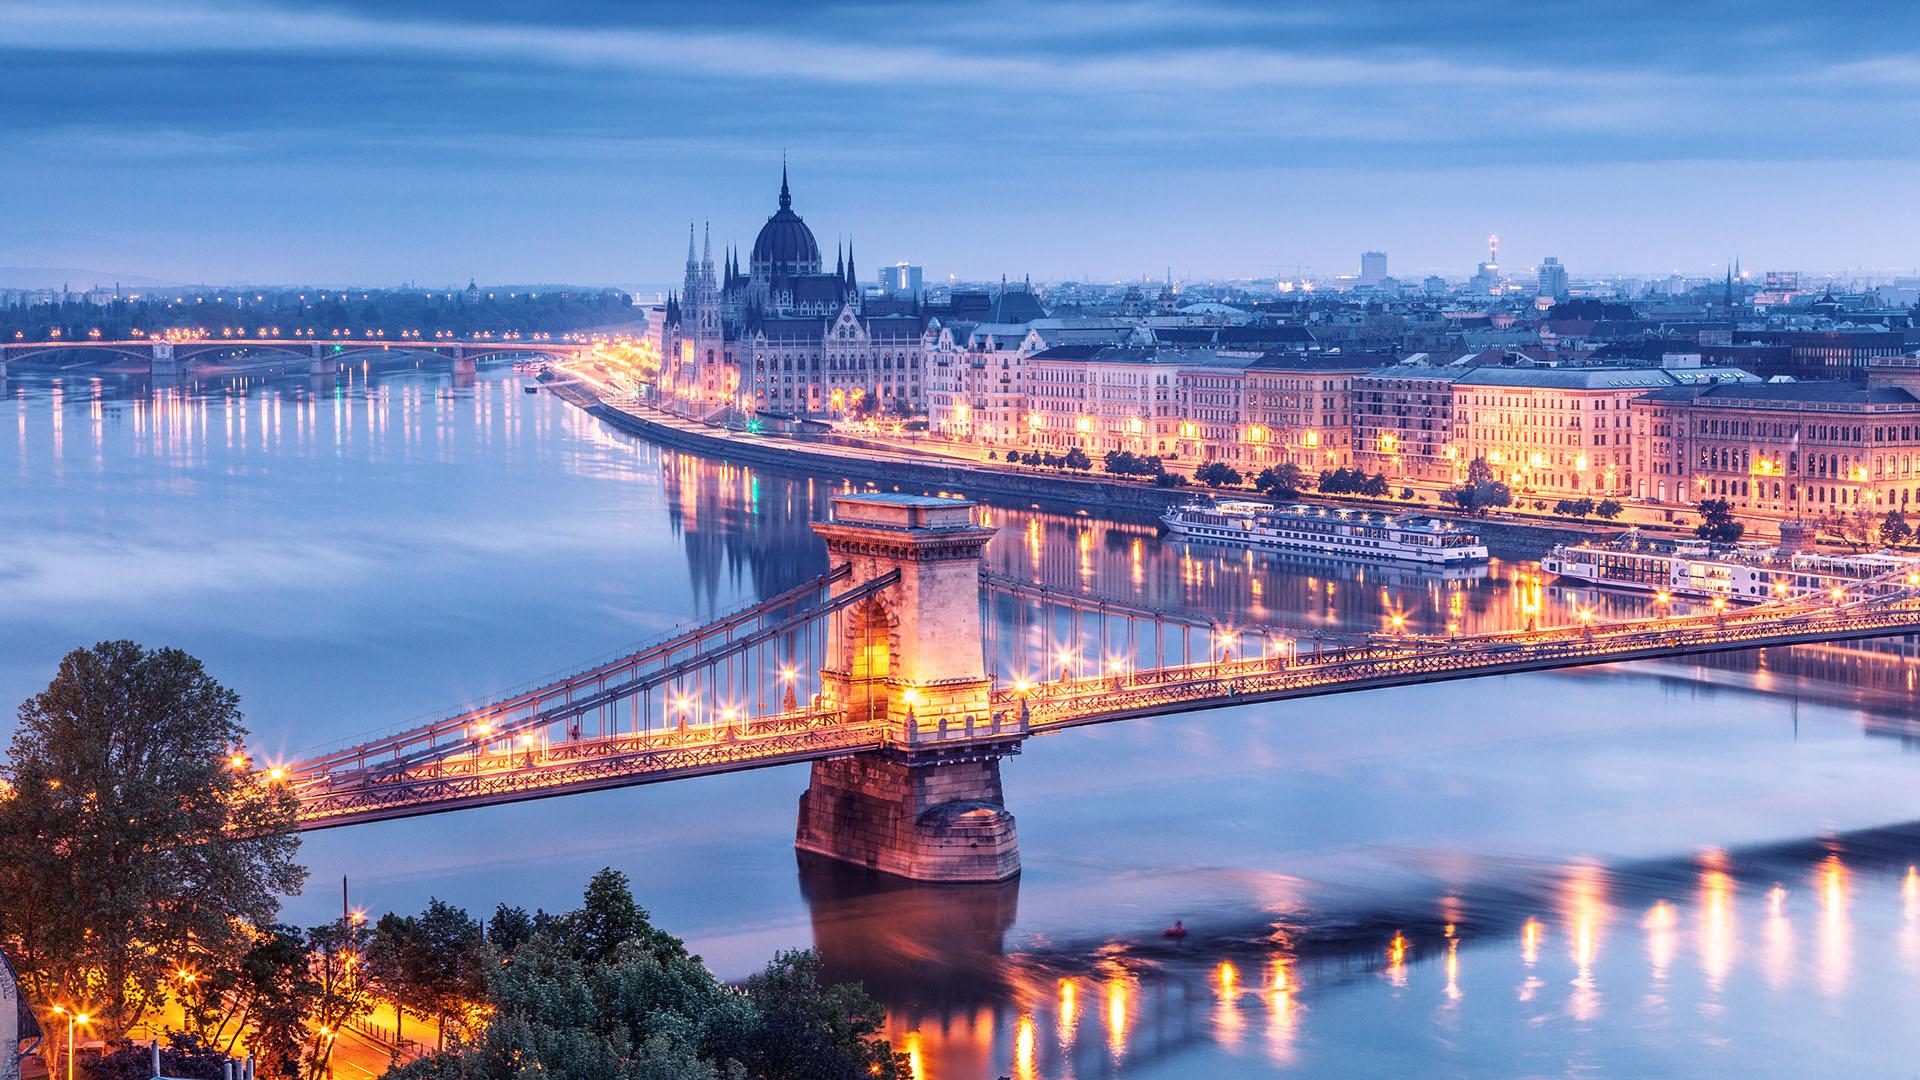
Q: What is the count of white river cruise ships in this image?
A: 2